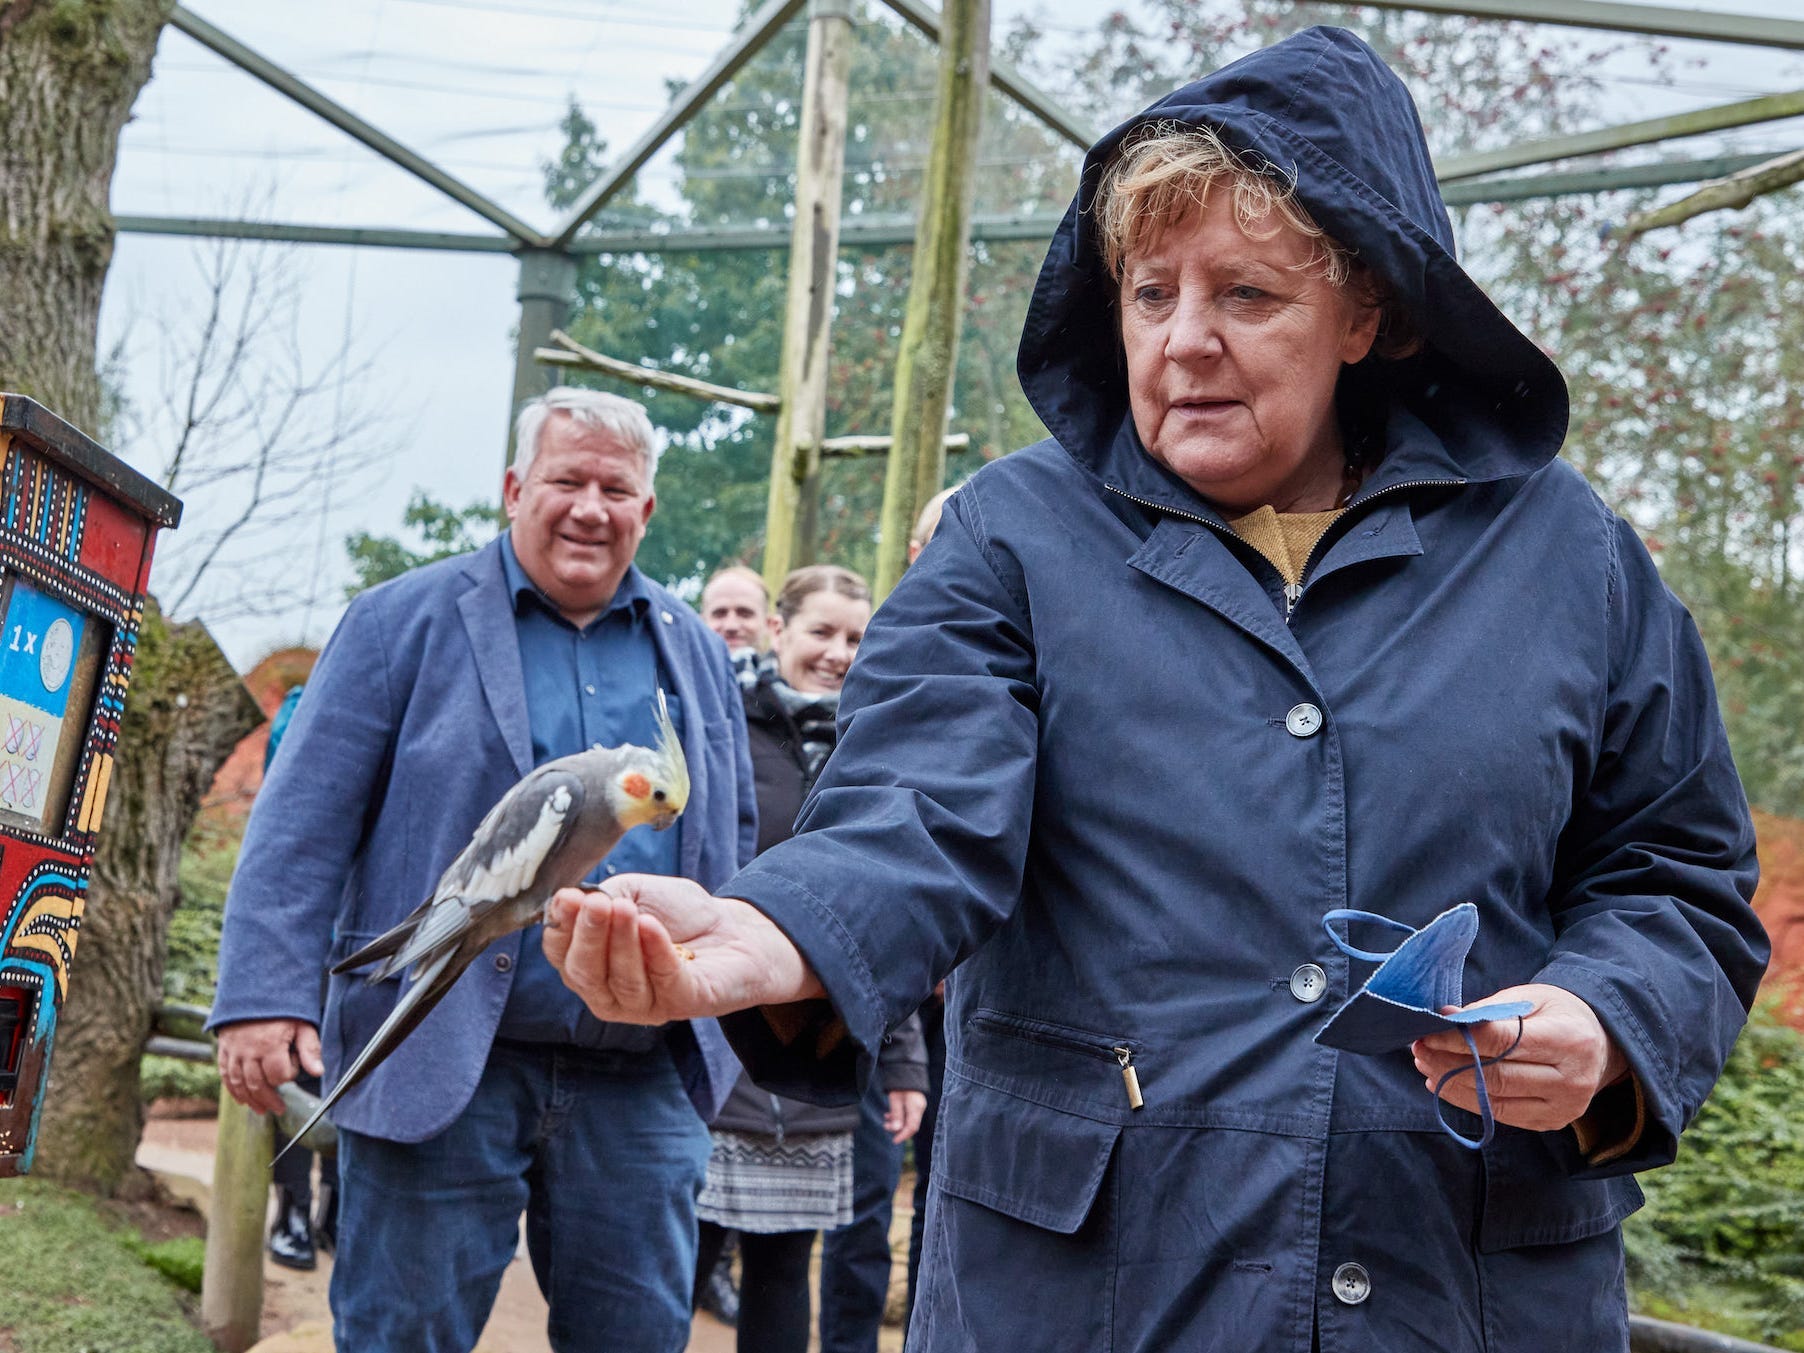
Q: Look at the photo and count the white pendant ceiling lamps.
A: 0